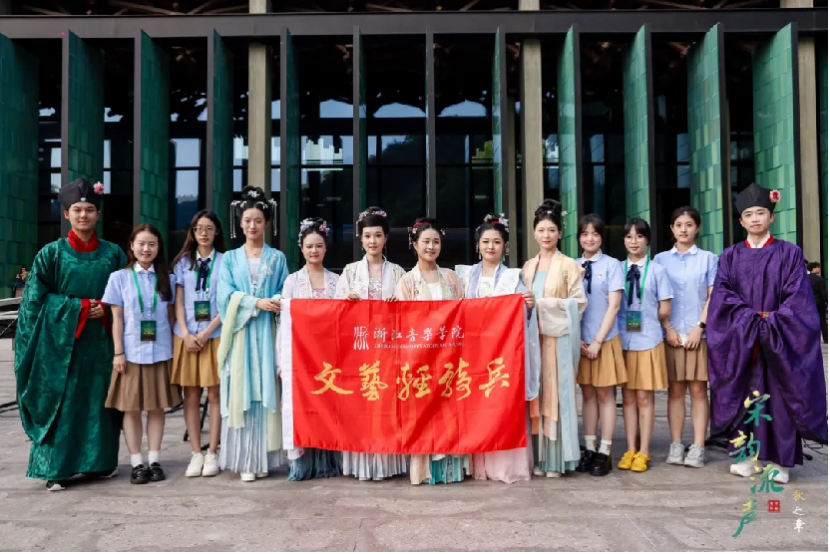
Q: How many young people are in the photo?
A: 13